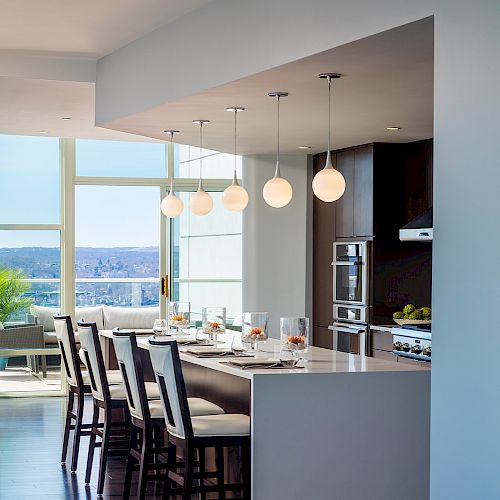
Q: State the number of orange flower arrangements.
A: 4